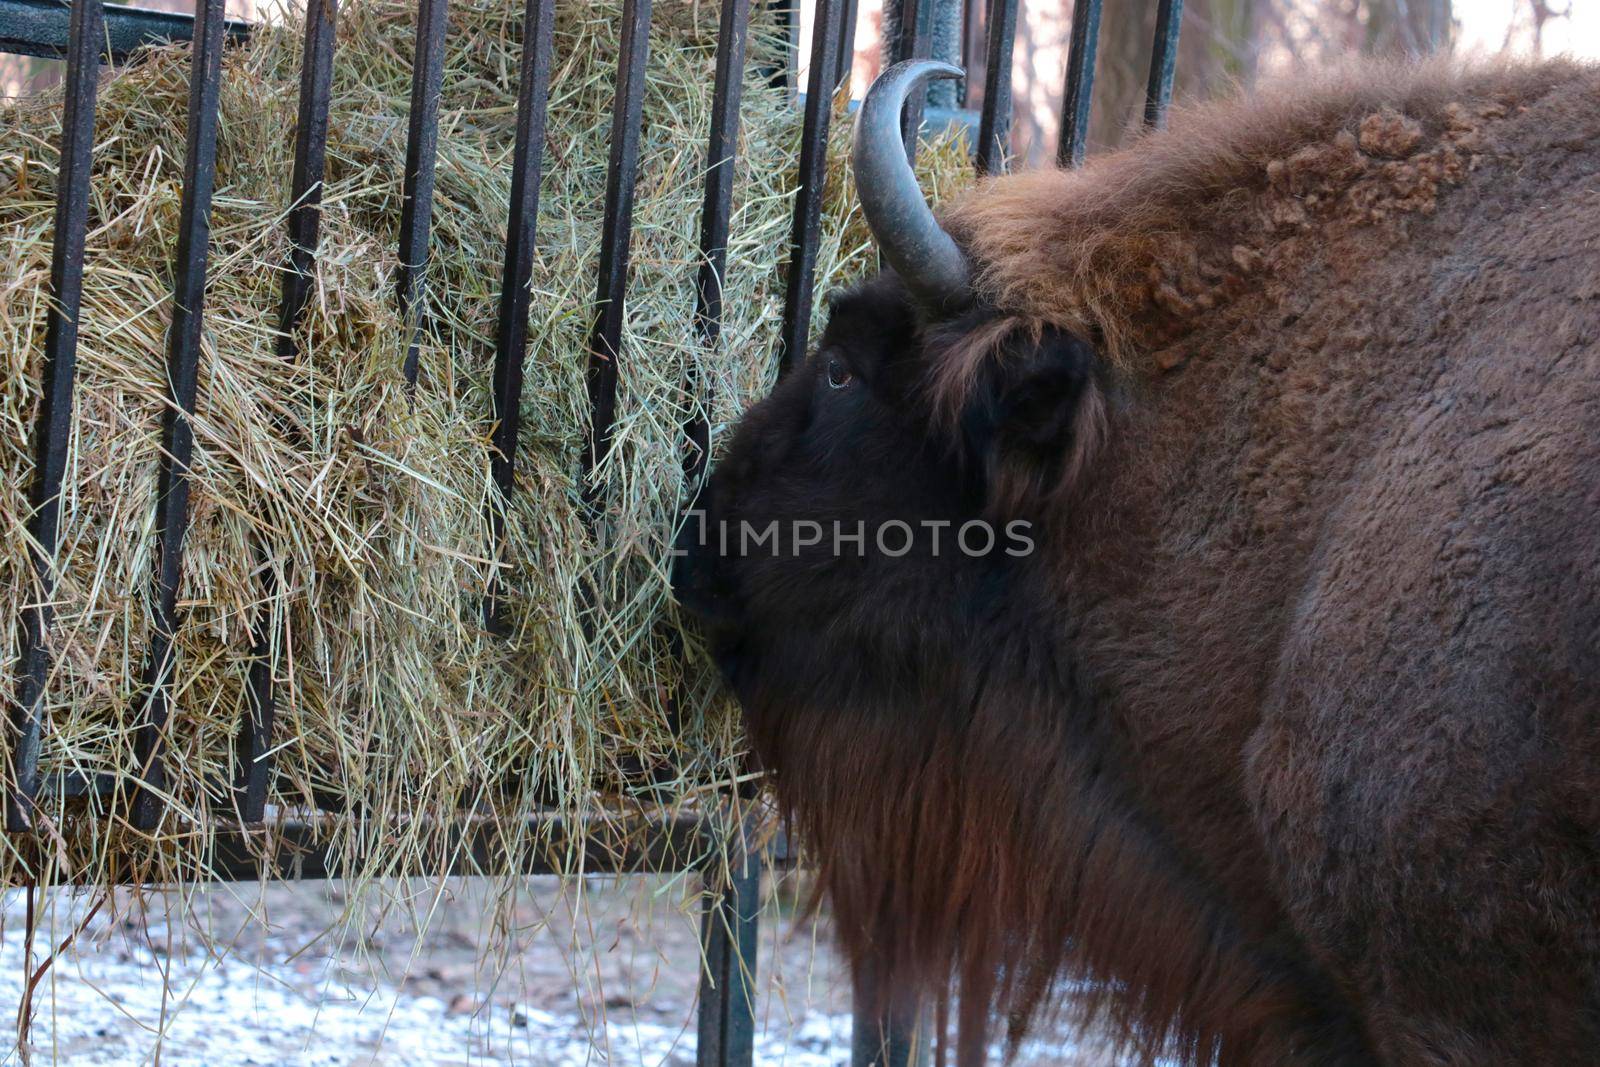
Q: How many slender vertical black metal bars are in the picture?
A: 12